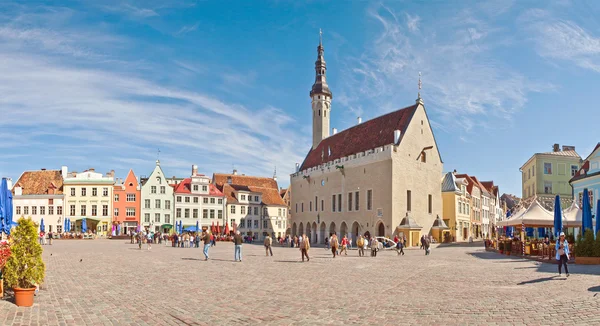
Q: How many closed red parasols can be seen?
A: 4